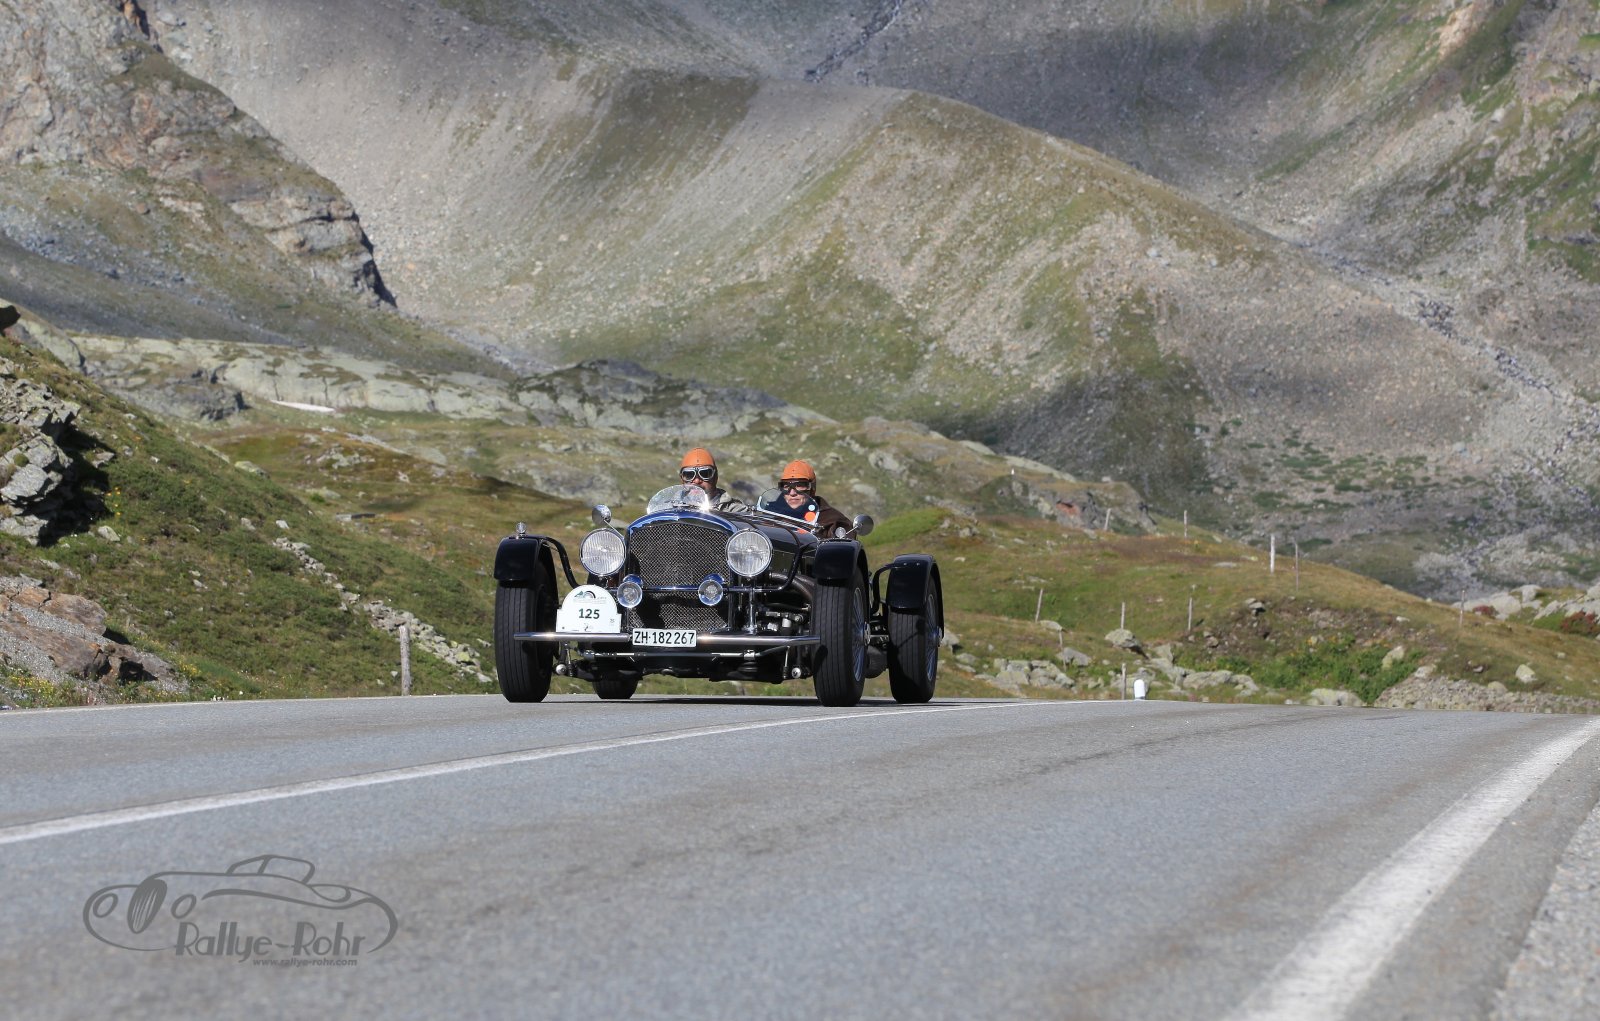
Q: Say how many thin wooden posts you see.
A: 11